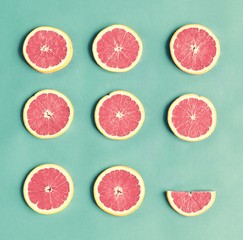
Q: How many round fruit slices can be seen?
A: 8